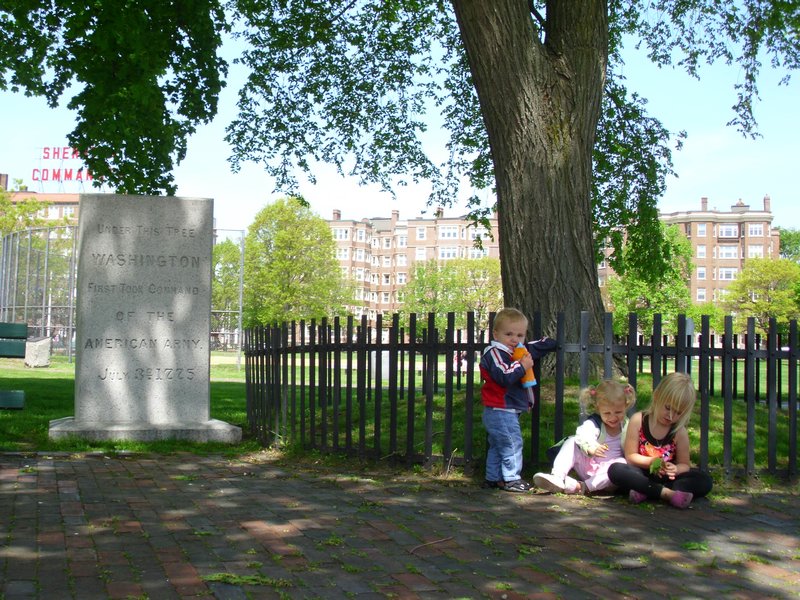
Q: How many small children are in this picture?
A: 3